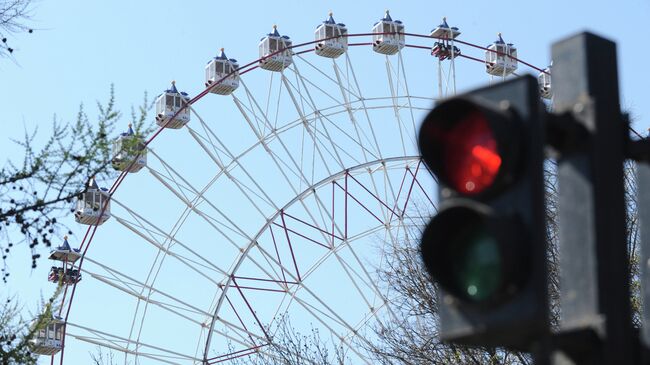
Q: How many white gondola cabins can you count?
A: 10